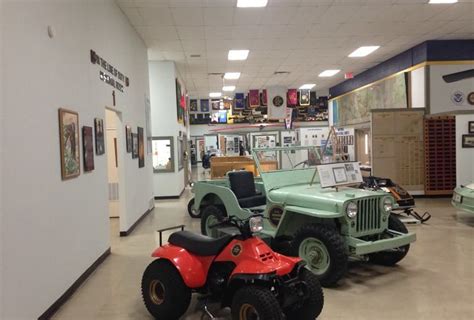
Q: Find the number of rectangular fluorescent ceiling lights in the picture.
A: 9